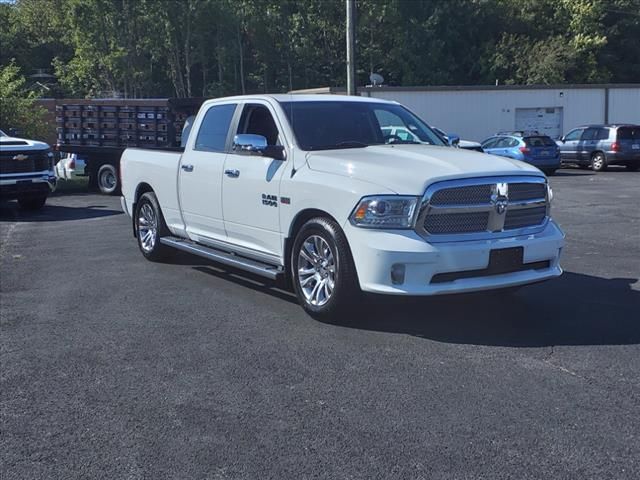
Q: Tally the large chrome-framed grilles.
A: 1